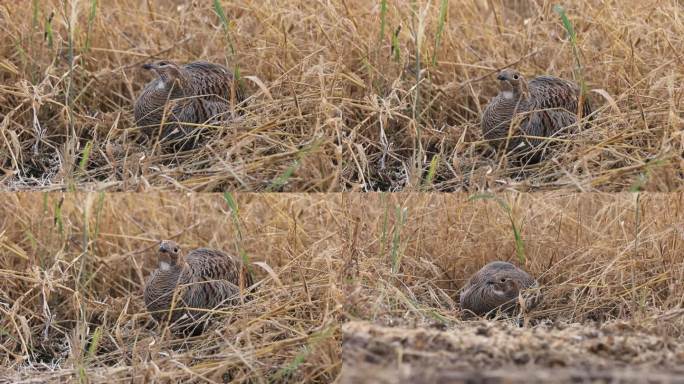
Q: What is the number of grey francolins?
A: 4